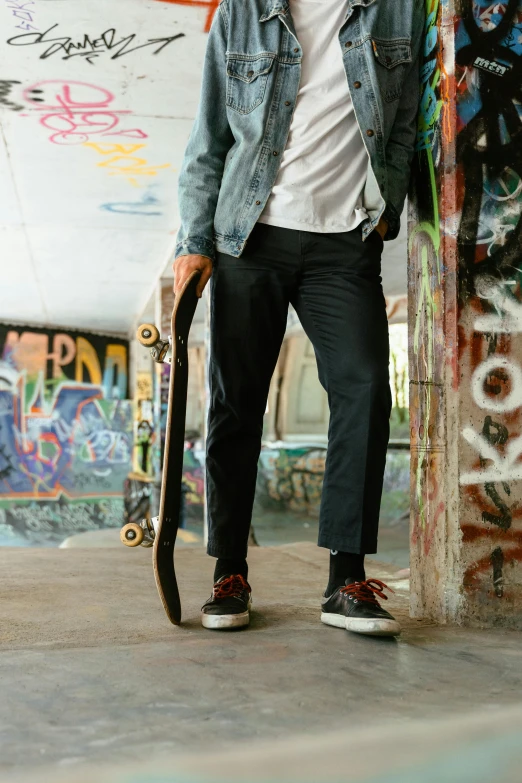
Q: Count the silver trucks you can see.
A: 2